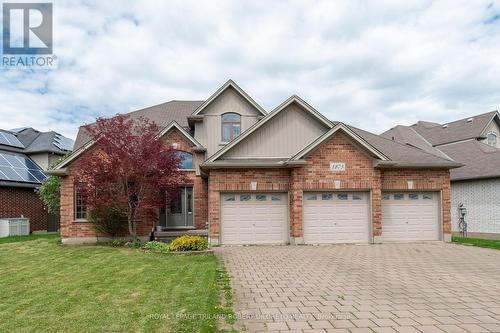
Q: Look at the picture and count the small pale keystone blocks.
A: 4